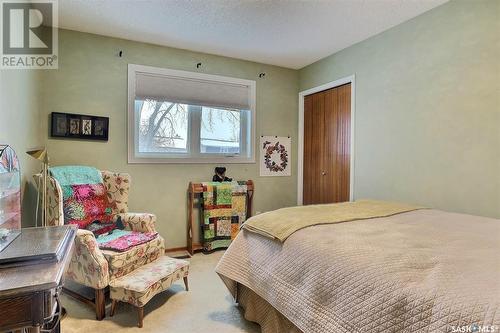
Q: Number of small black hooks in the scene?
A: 3